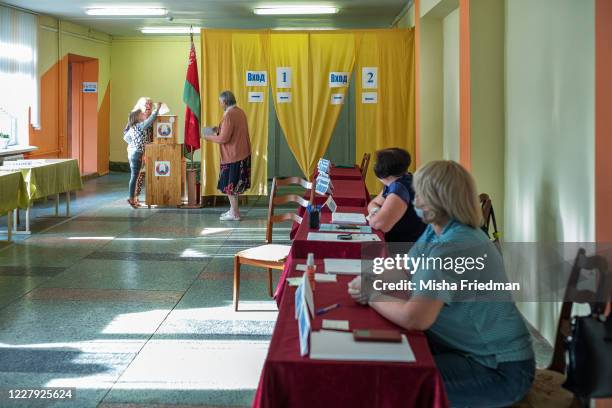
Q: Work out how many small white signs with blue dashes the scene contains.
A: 4